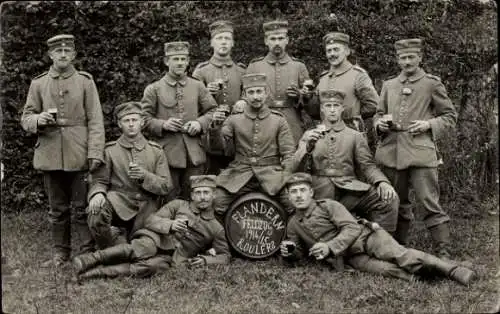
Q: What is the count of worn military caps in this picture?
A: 11